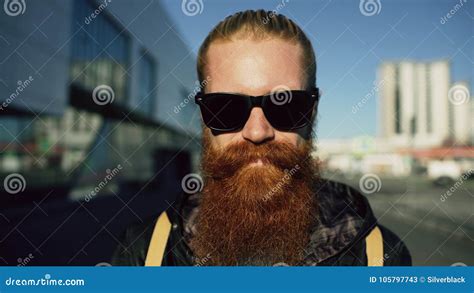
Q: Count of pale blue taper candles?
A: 0